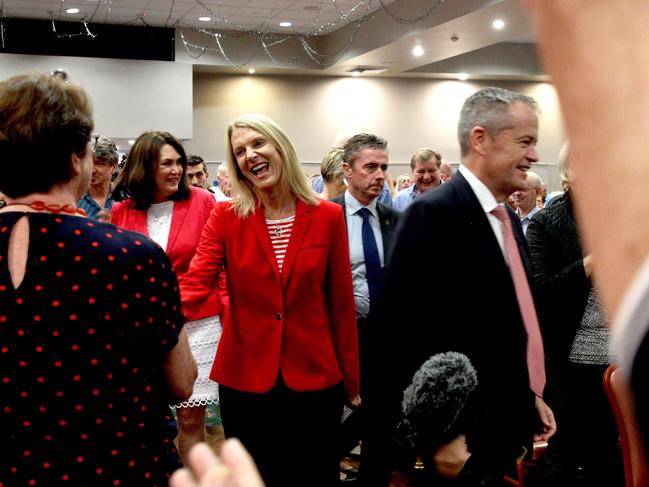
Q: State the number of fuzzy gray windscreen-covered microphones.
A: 1